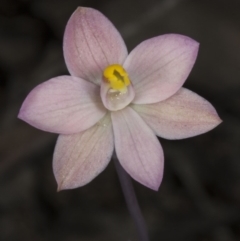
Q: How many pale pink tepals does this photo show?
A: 6